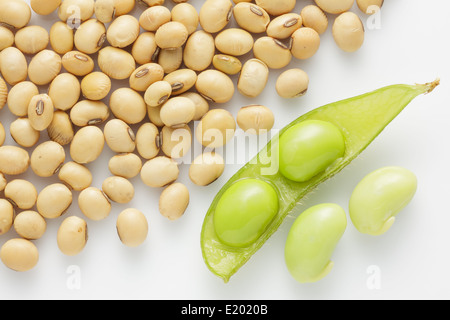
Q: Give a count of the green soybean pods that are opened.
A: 1